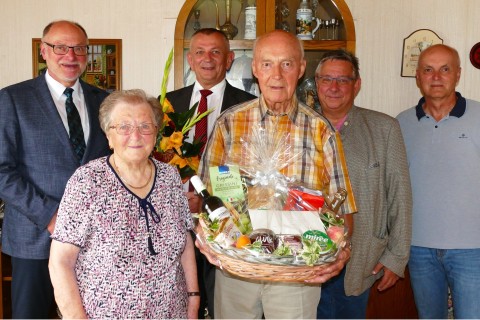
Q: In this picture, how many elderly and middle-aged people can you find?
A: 6